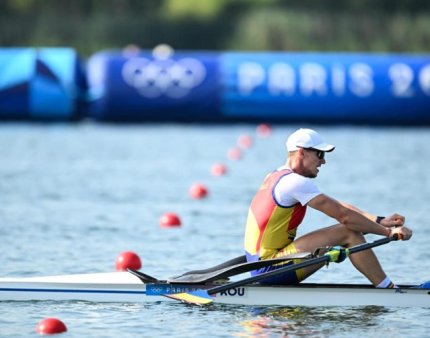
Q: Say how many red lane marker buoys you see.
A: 8